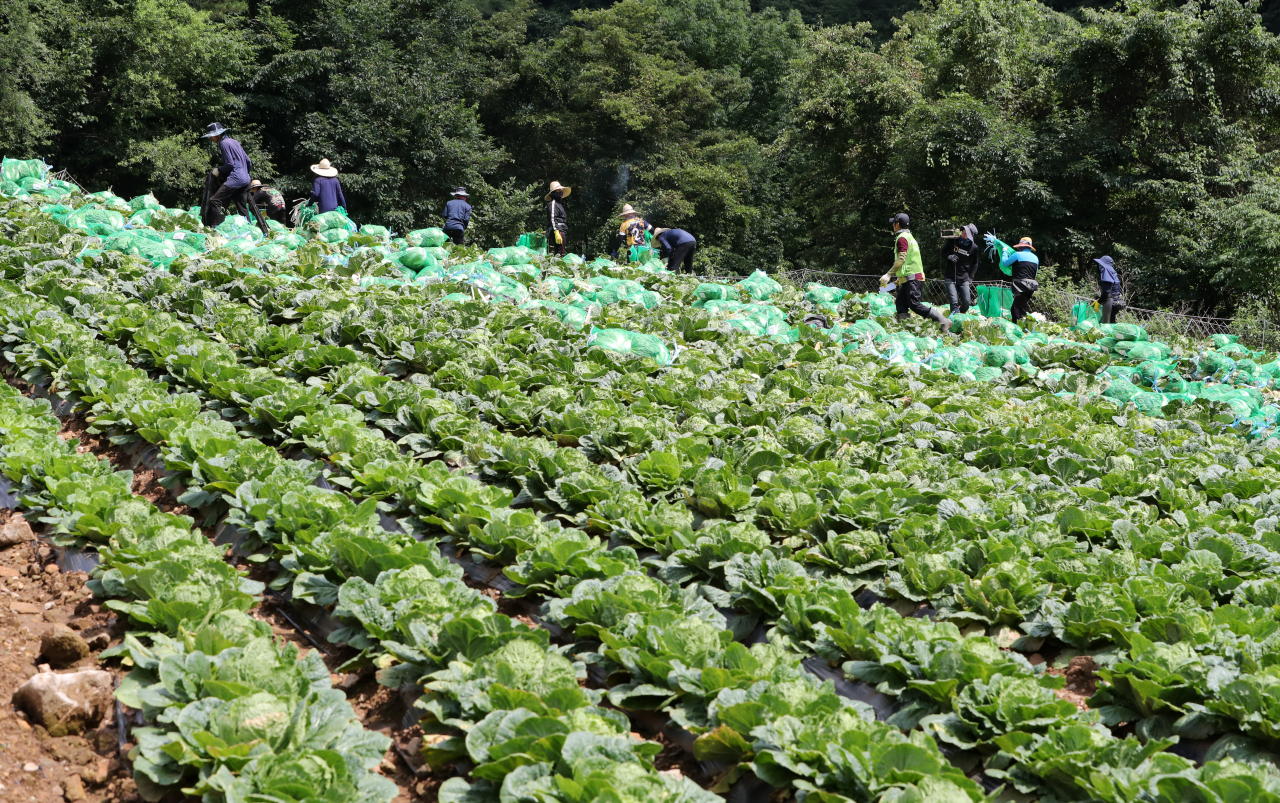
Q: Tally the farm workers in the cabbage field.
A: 11